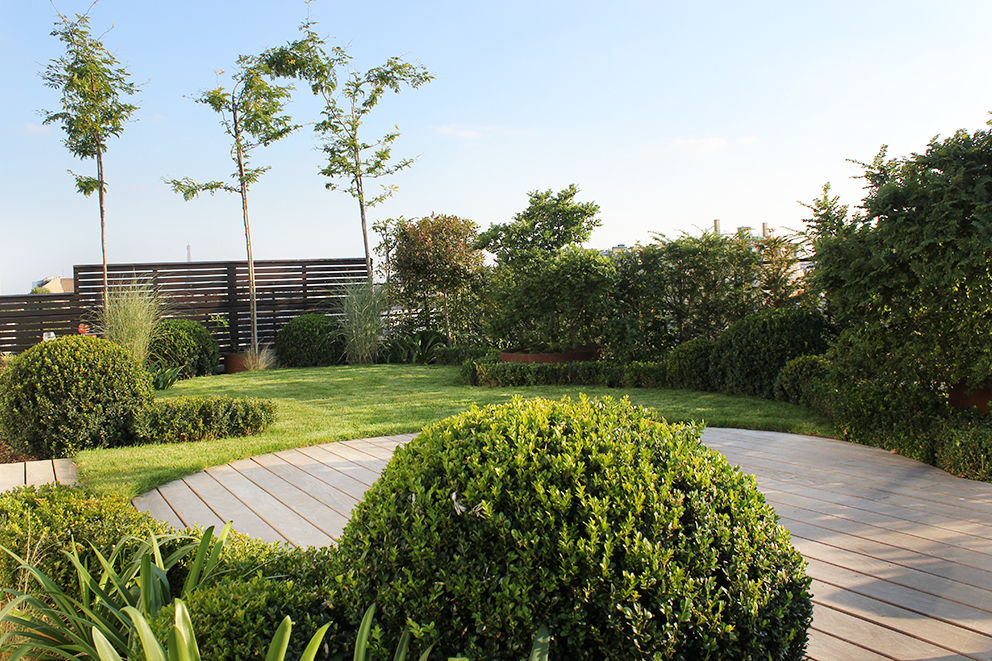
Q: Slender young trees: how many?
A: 3